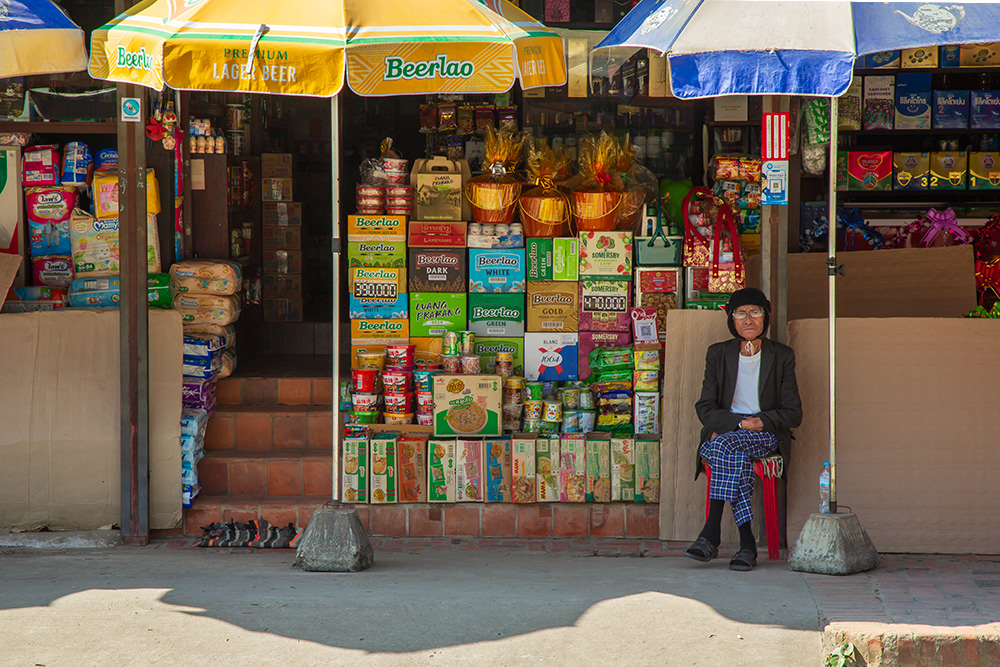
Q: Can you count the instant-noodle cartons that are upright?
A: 12